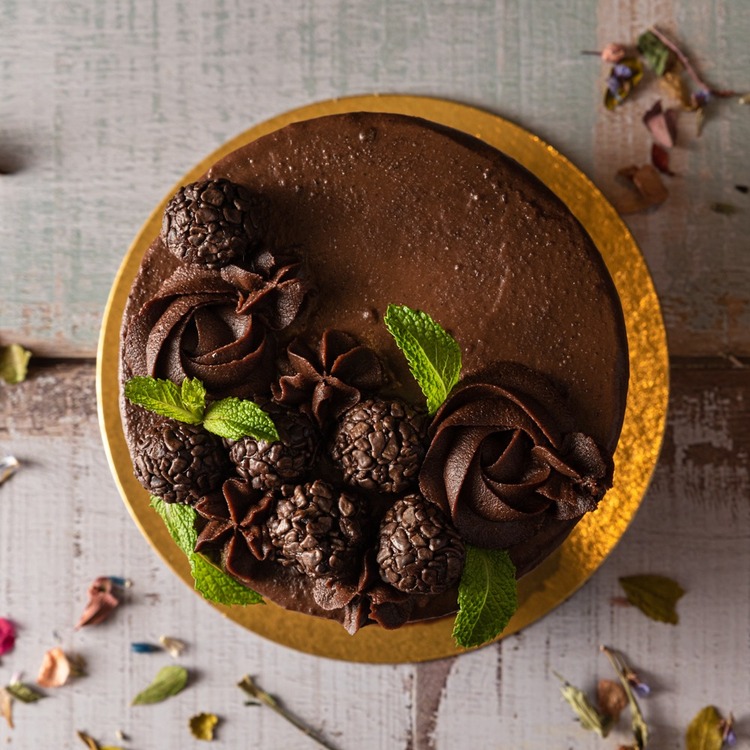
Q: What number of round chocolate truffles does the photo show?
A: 6